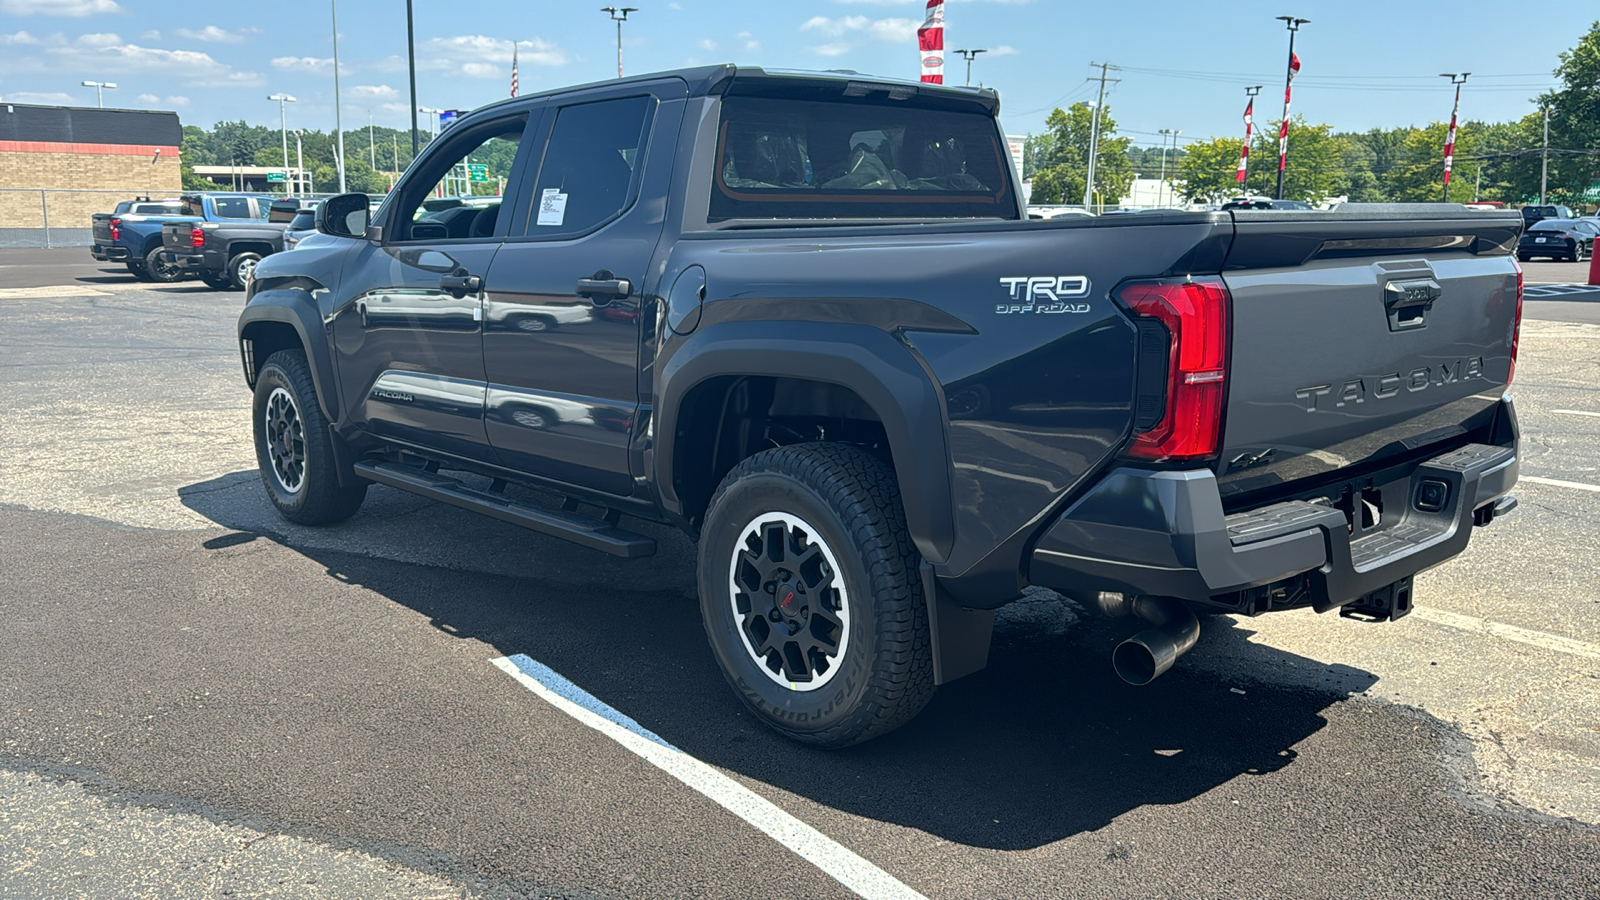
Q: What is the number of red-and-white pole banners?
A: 4